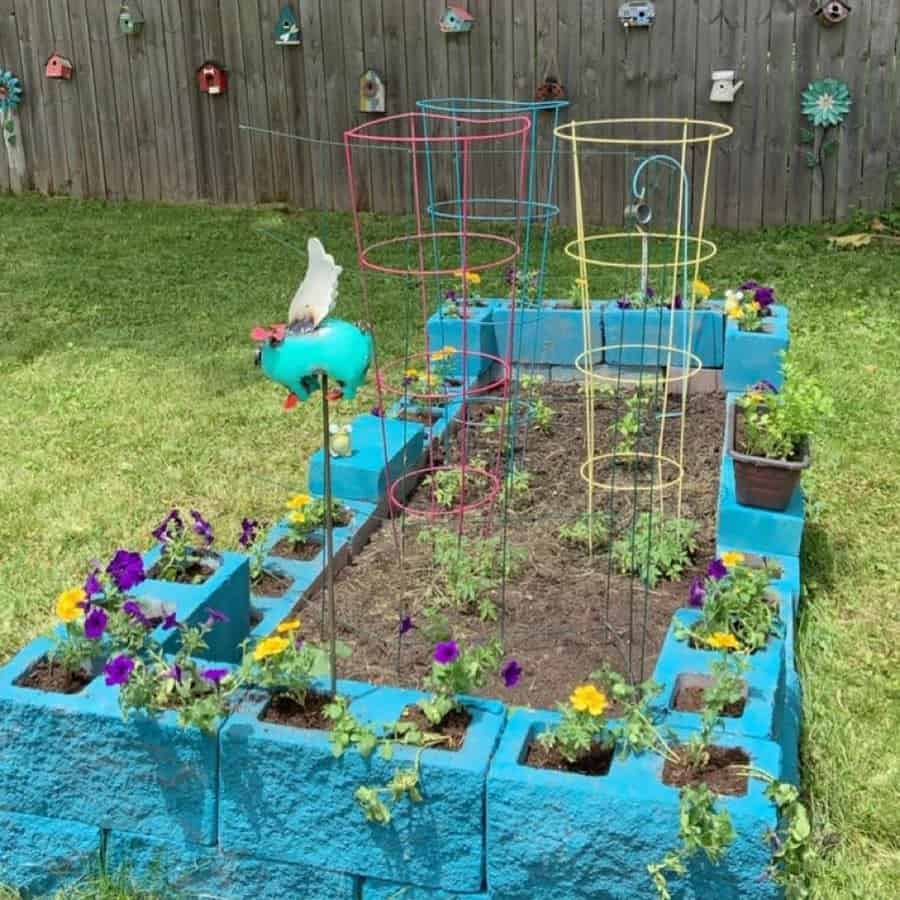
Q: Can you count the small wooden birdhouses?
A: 10